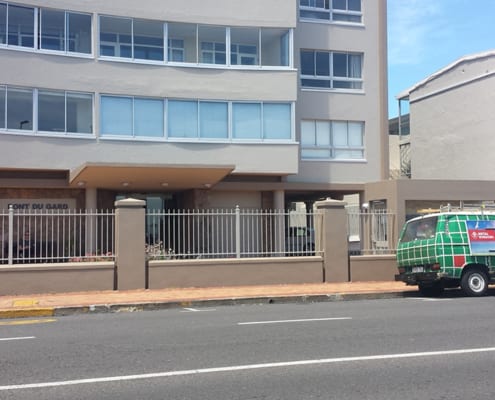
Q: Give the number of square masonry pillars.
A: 2